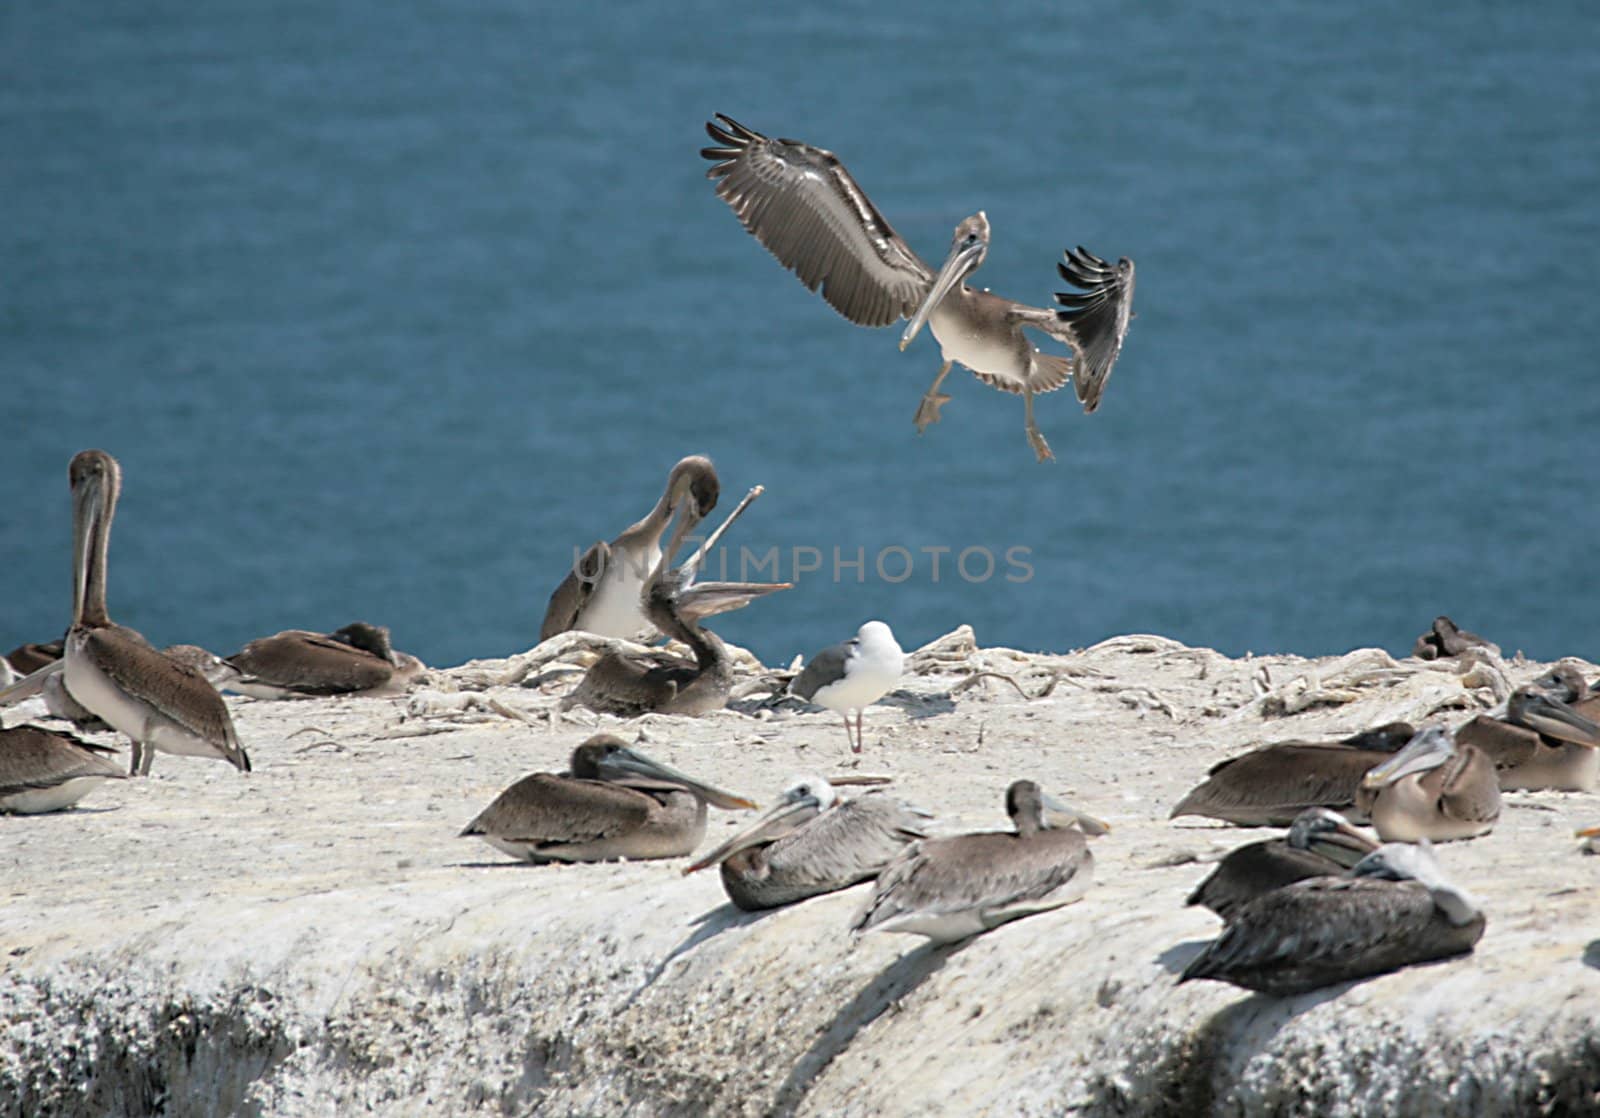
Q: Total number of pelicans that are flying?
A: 1